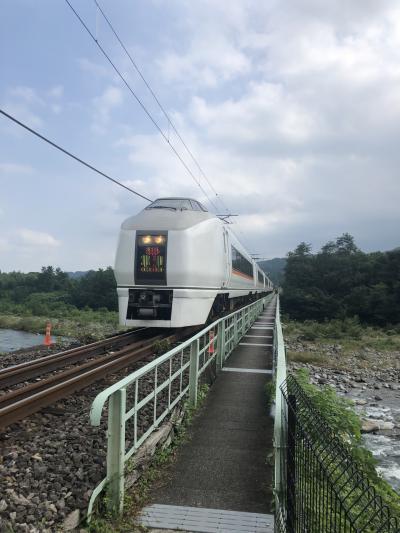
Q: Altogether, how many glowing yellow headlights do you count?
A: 2